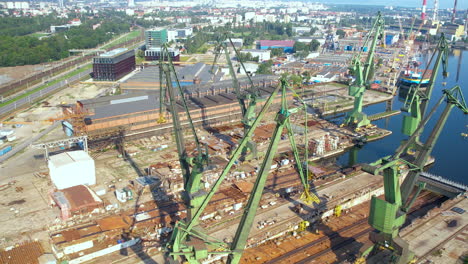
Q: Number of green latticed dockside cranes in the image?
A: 6